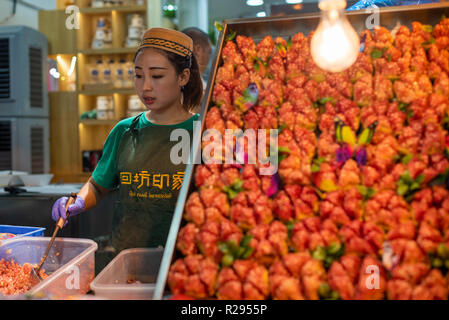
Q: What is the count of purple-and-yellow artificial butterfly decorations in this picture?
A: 1